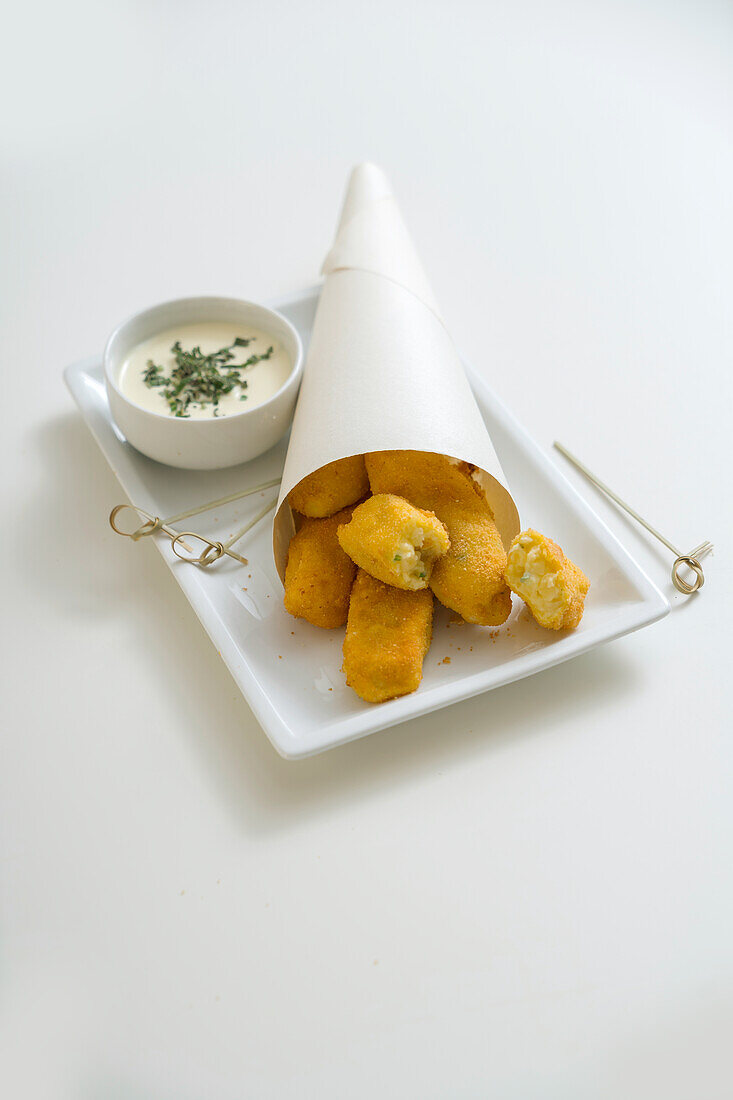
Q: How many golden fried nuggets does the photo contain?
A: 6